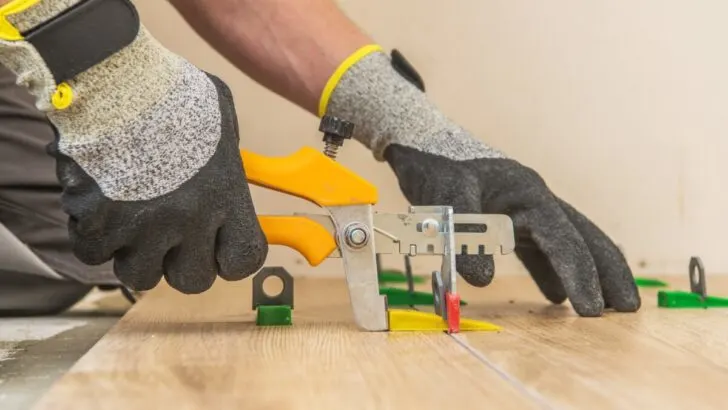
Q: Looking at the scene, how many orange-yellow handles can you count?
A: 2